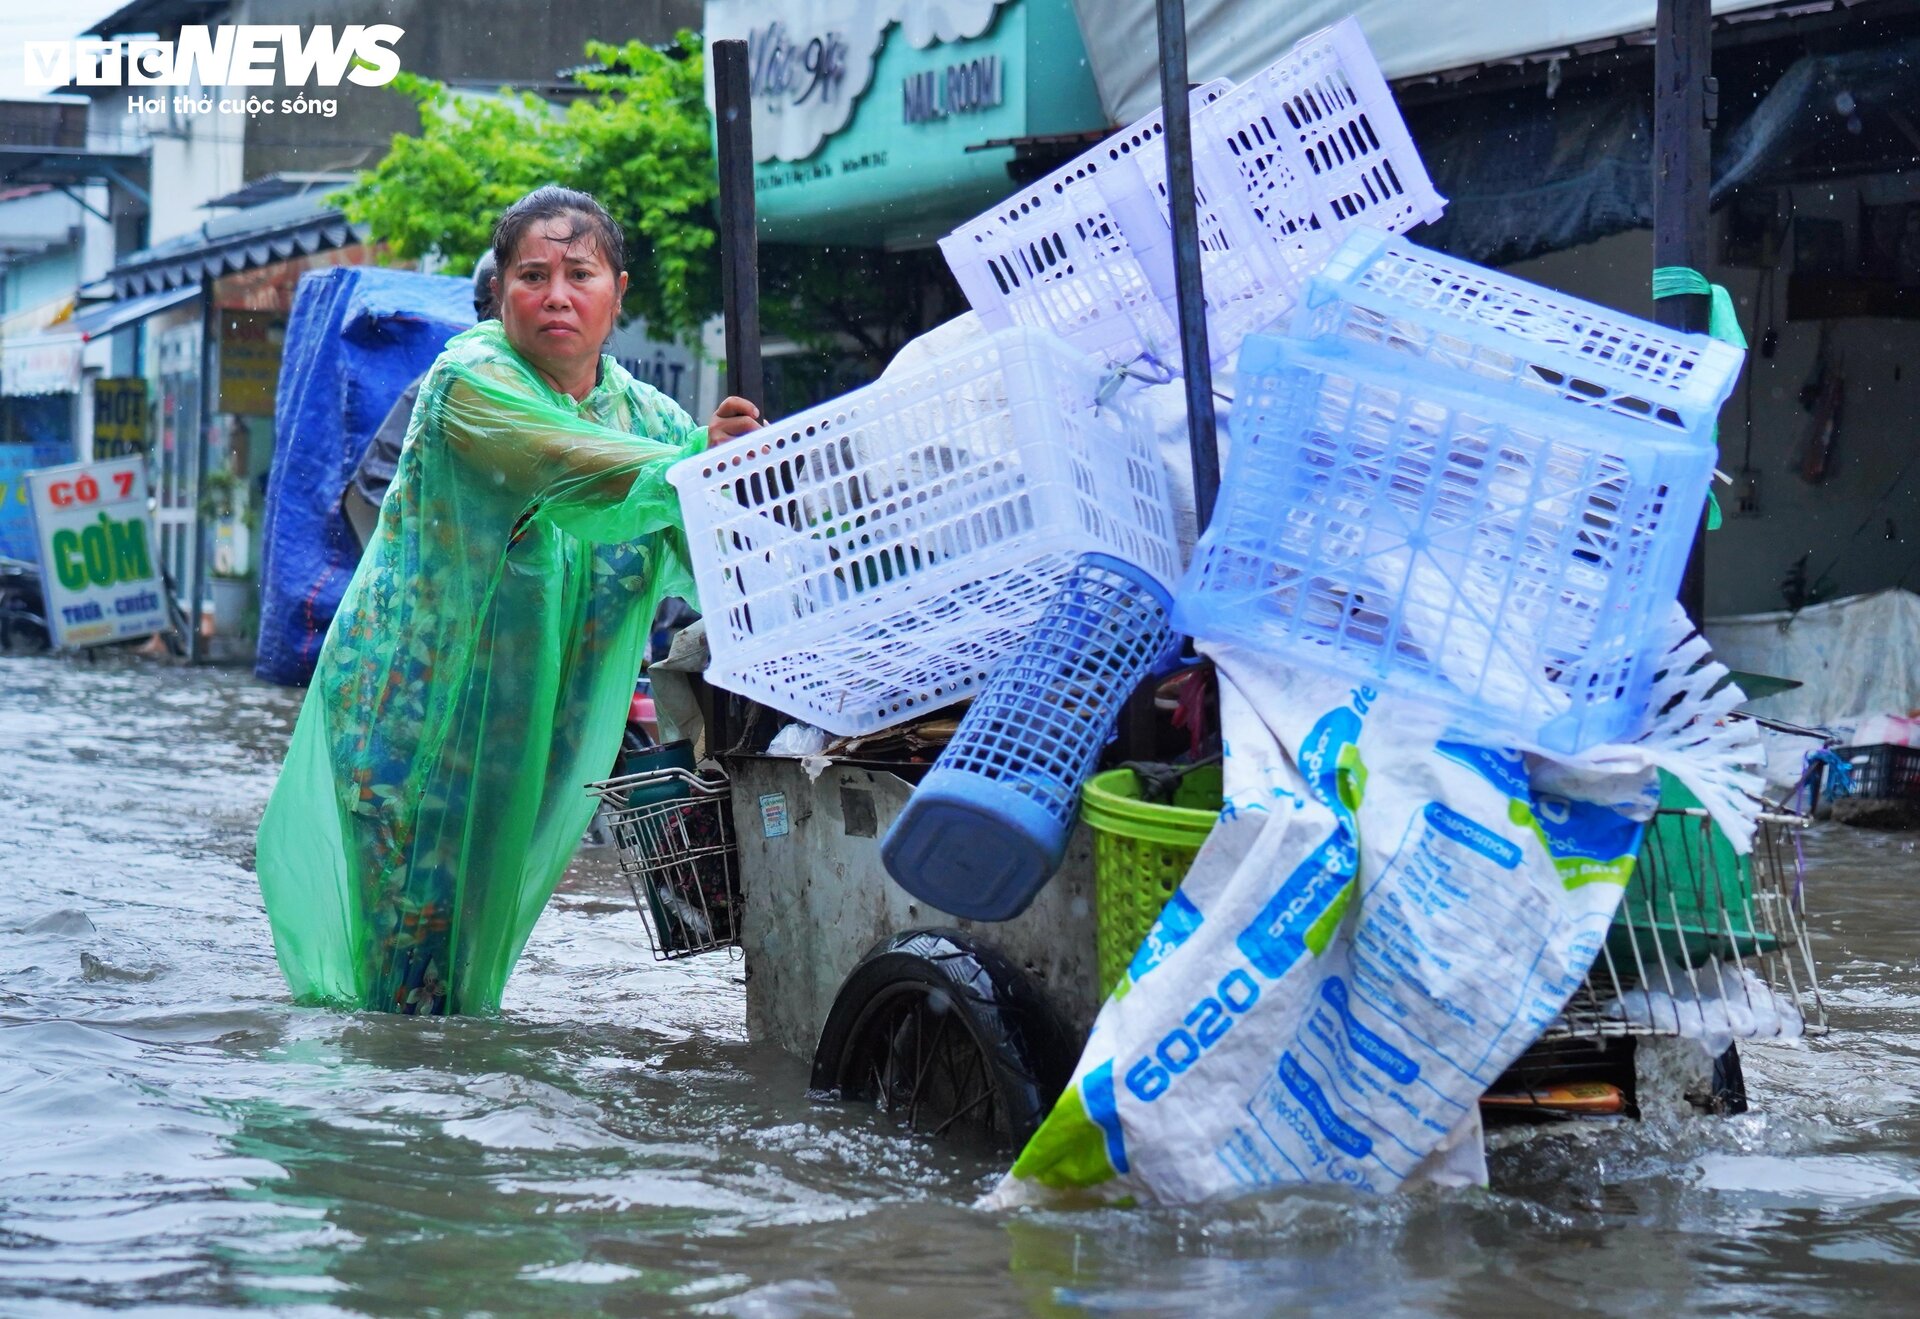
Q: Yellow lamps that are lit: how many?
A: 0